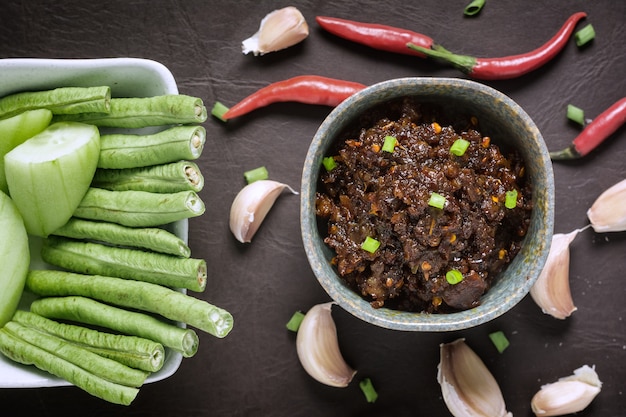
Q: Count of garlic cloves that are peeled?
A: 0